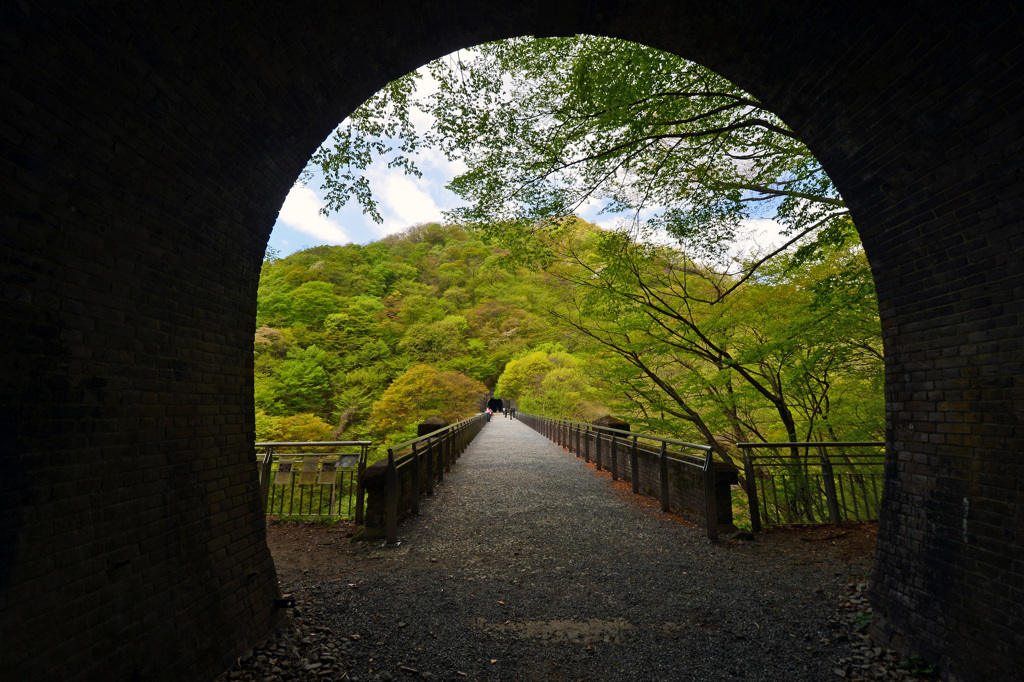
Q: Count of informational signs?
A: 4